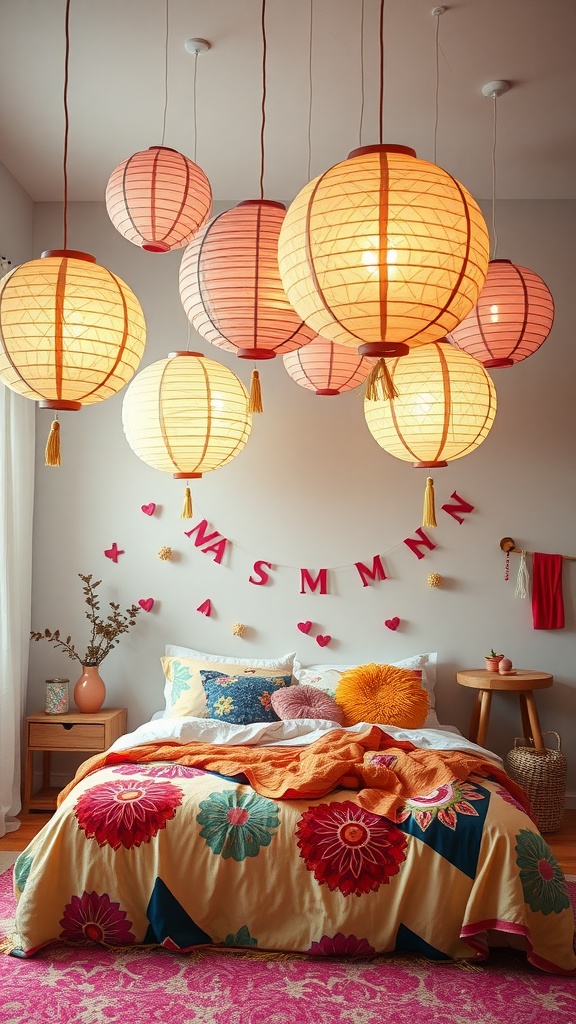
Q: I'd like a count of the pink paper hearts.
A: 5